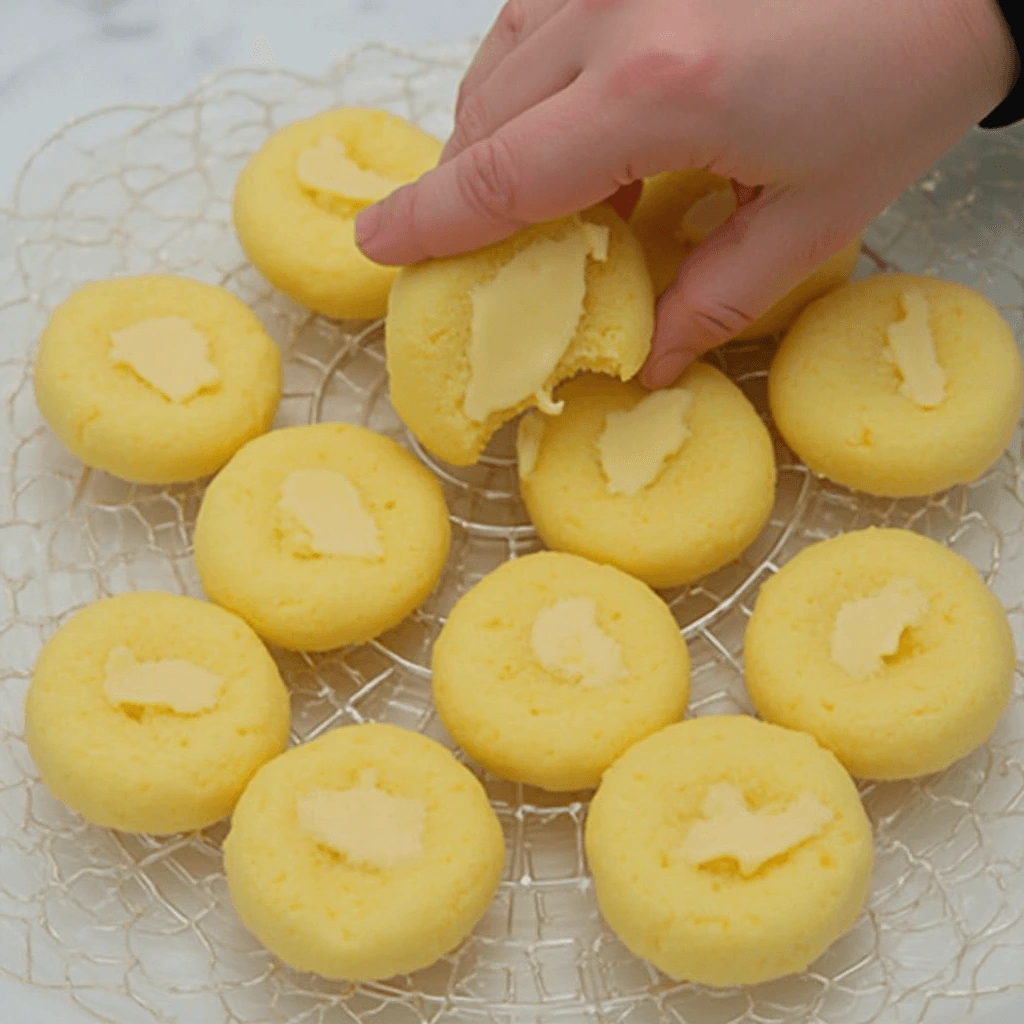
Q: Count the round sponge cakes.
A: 12